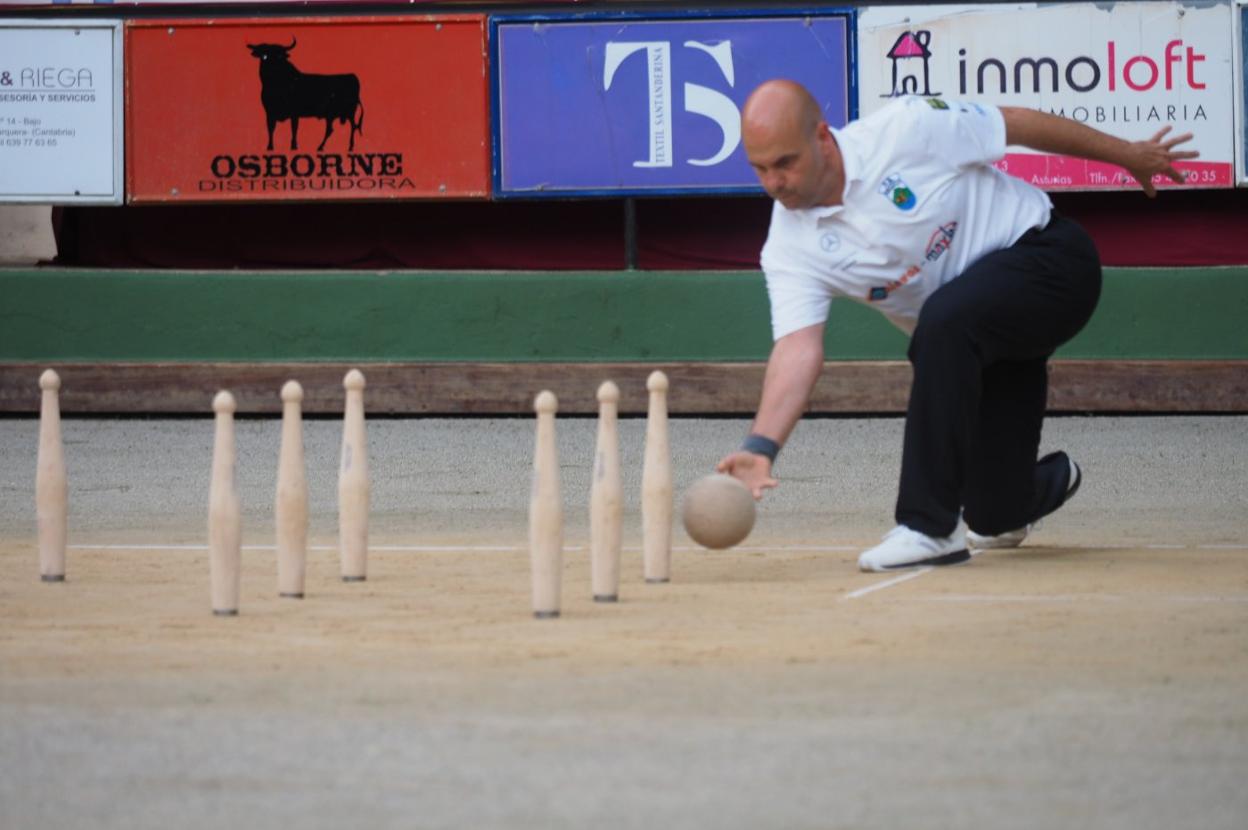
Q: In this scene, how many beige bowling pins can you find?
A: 7